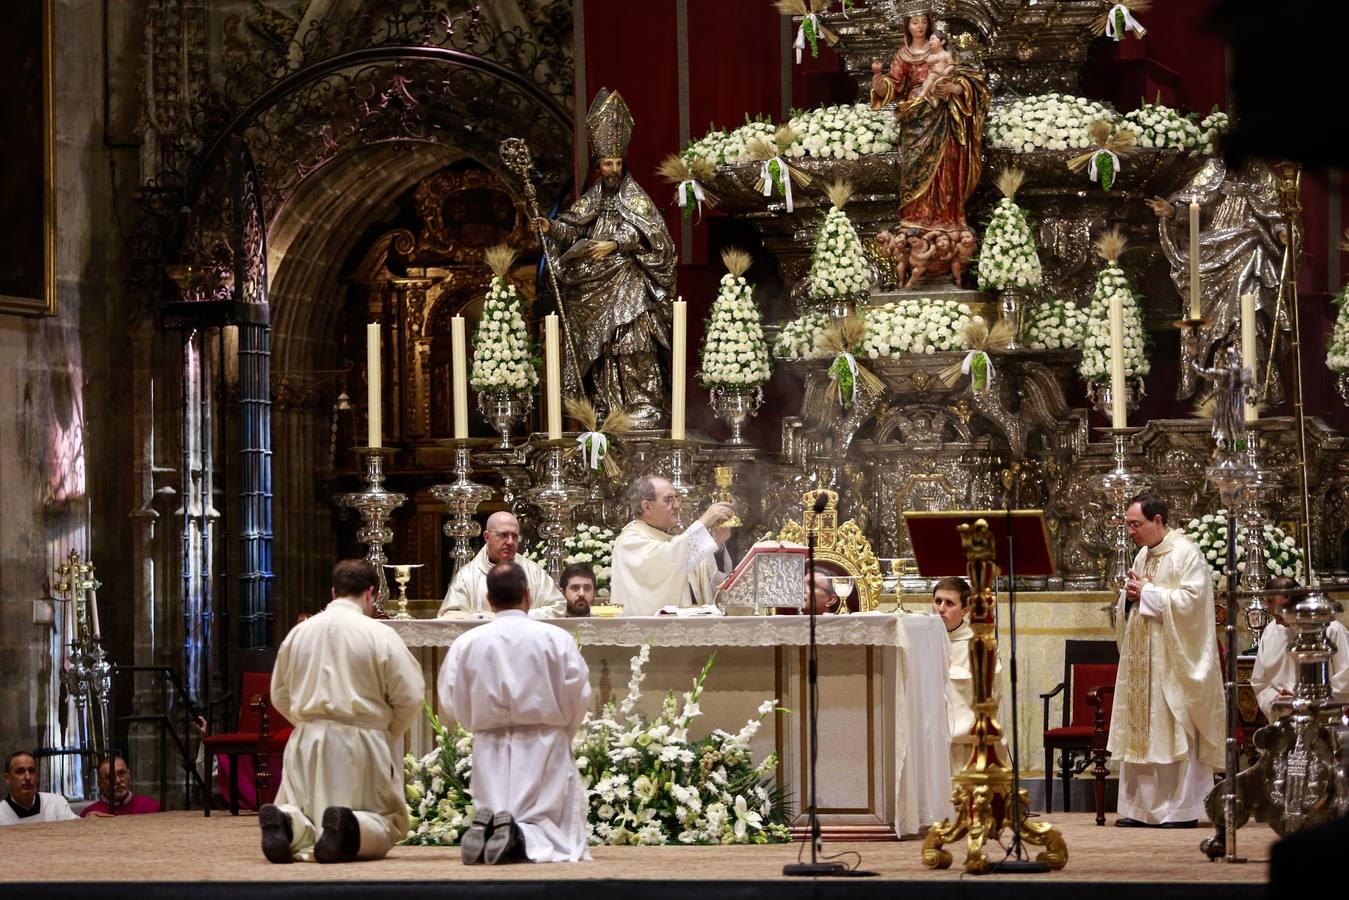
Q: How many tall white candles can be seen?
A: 7